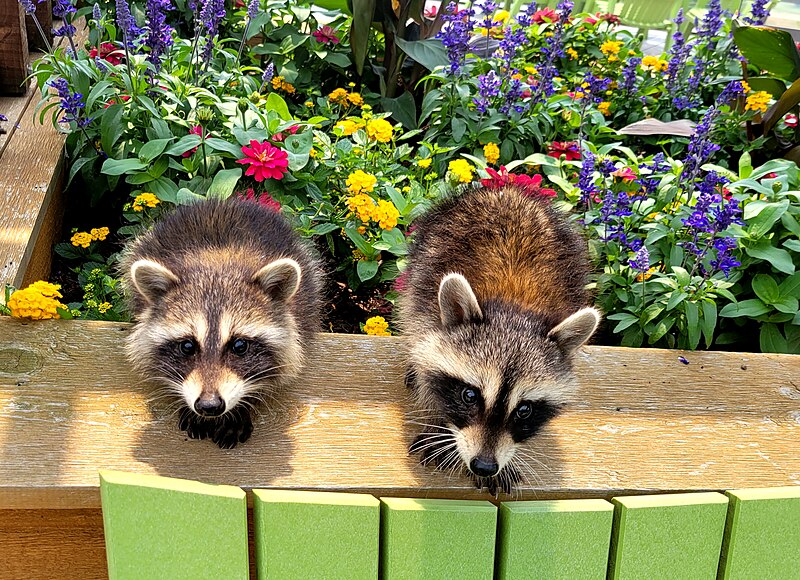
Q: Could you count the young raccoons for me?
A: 2